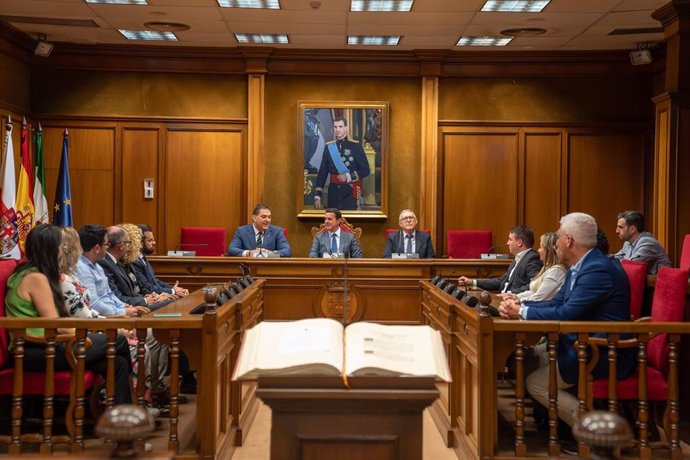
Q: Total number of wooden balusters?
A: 12